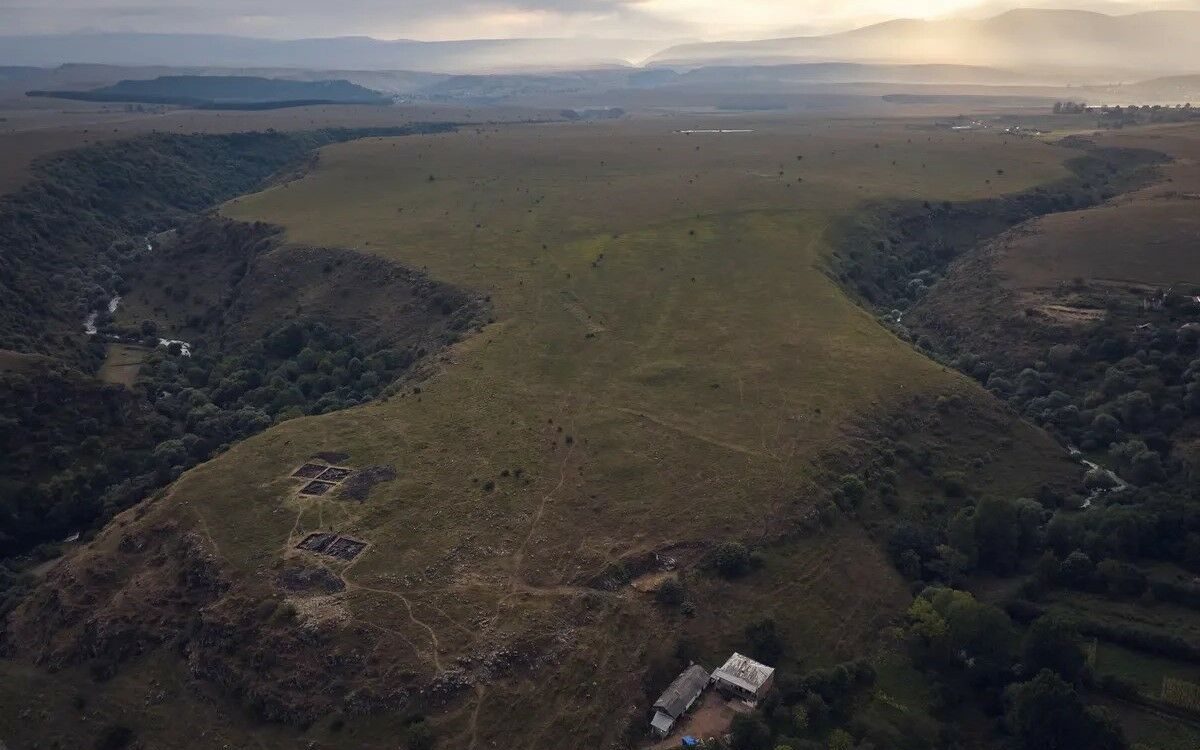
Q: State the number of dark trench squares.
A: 5